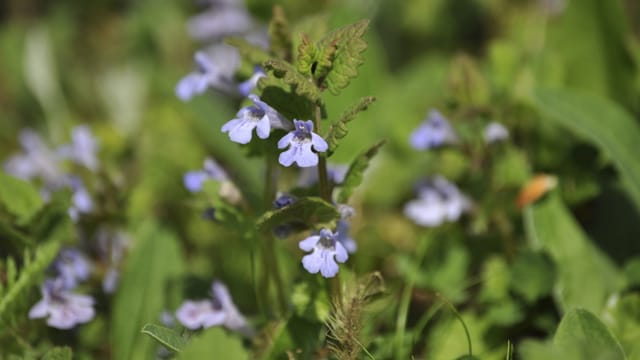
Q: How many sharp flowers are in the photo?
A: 3